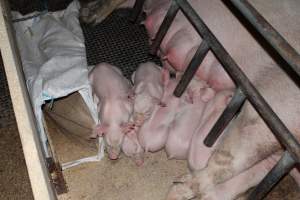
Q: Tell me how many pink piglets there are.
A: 6